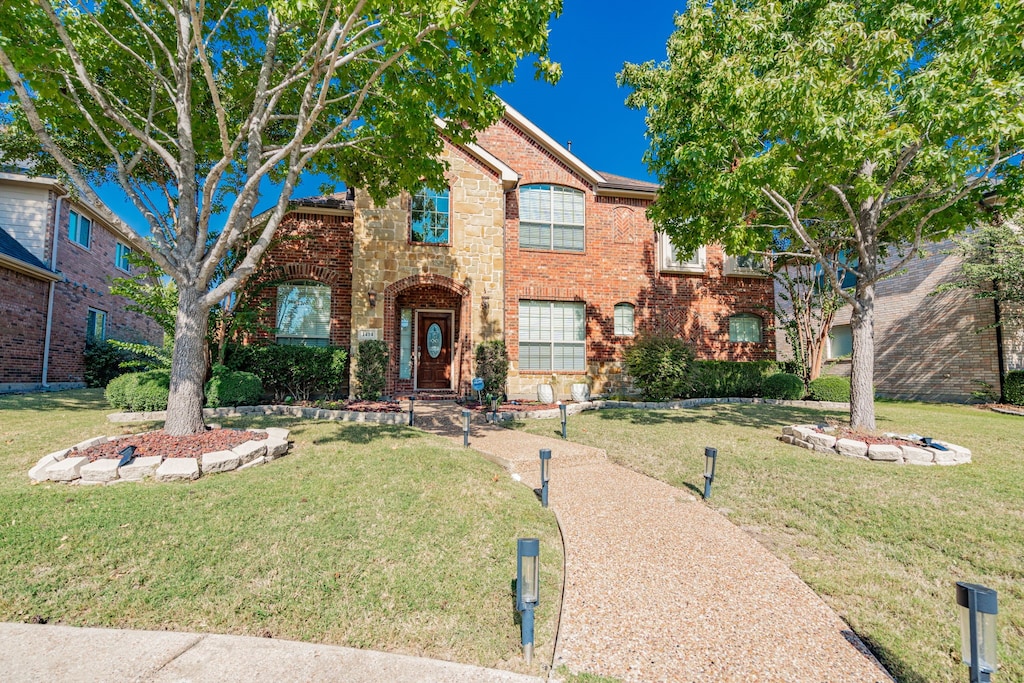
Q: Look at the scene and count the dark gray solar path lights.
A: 8